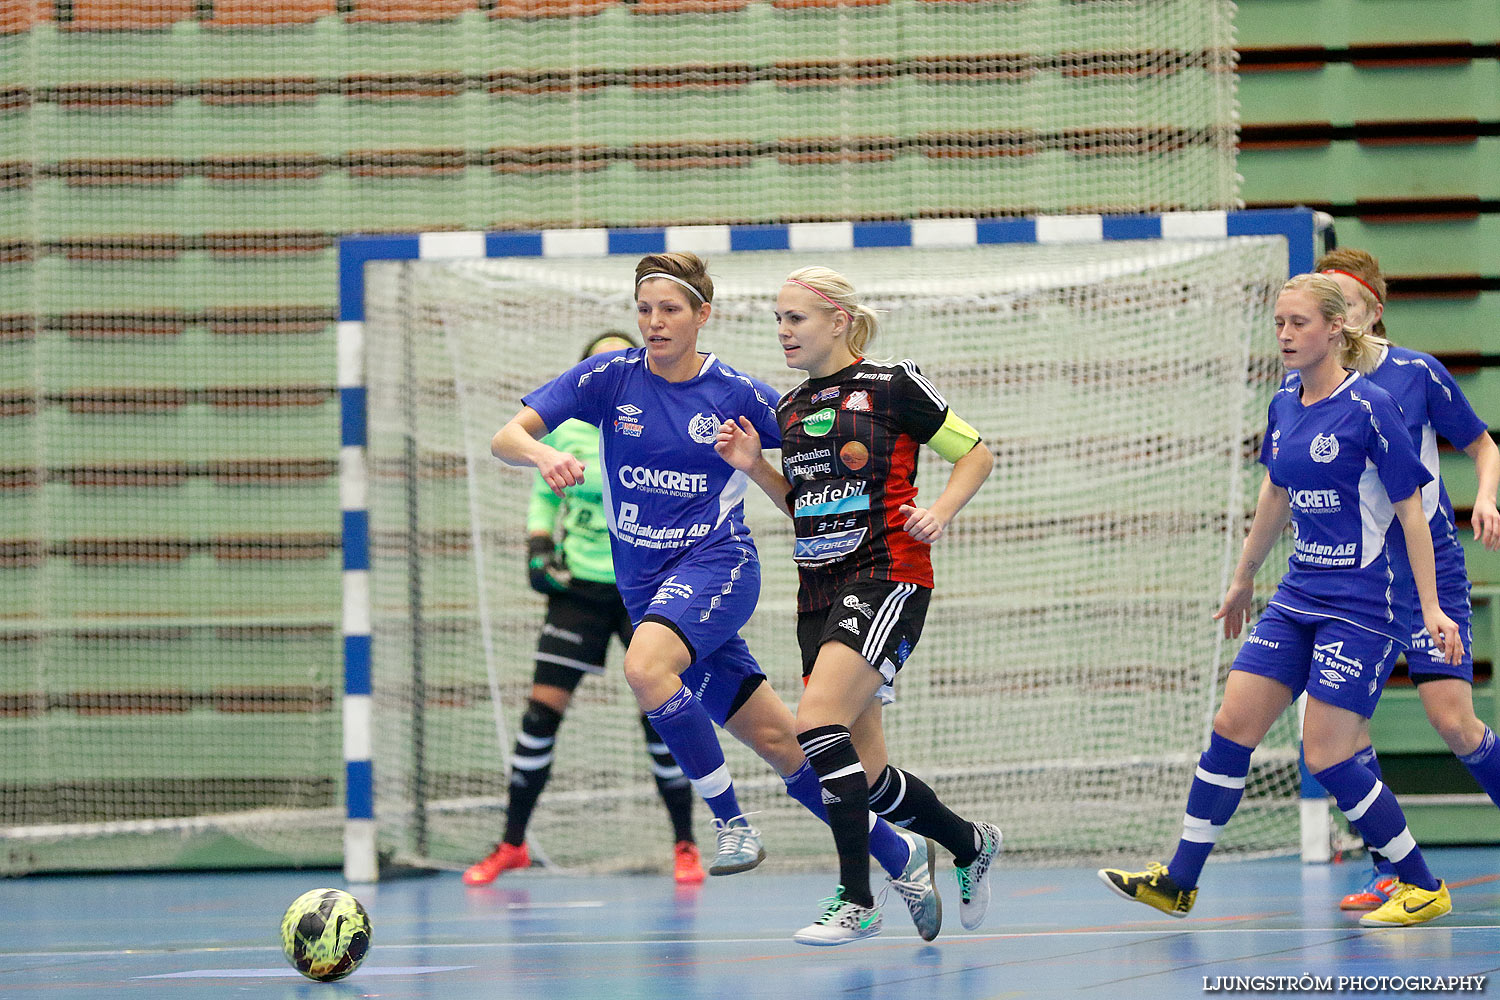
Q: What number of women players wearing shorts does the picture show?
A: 5